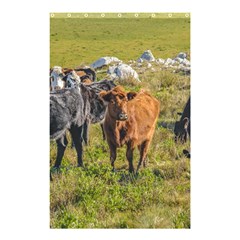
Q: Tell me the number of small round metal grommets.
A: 9